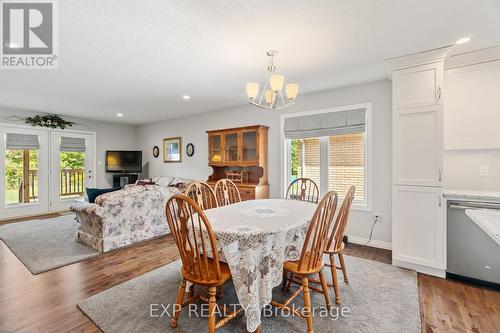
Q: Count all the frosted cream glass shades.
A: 4